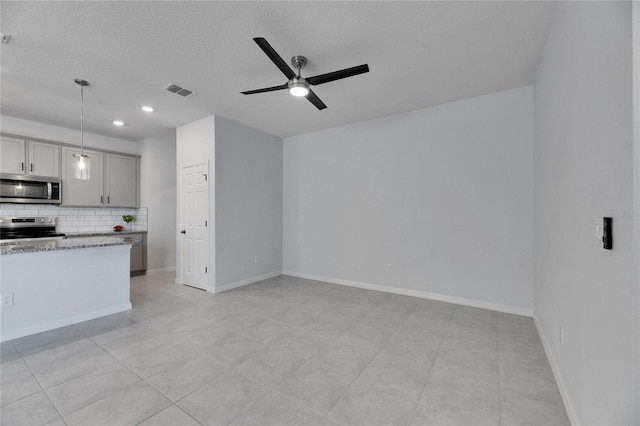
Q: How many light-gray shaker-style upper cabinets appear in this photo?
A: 4